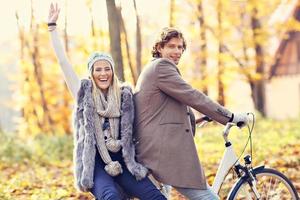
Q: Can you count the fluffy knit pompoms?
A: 2